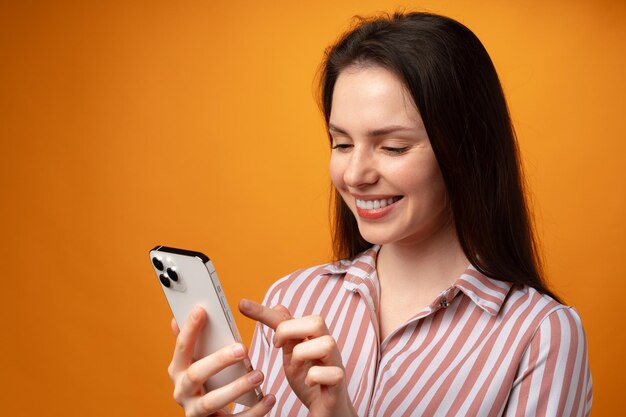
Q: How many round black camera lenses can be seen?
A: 3